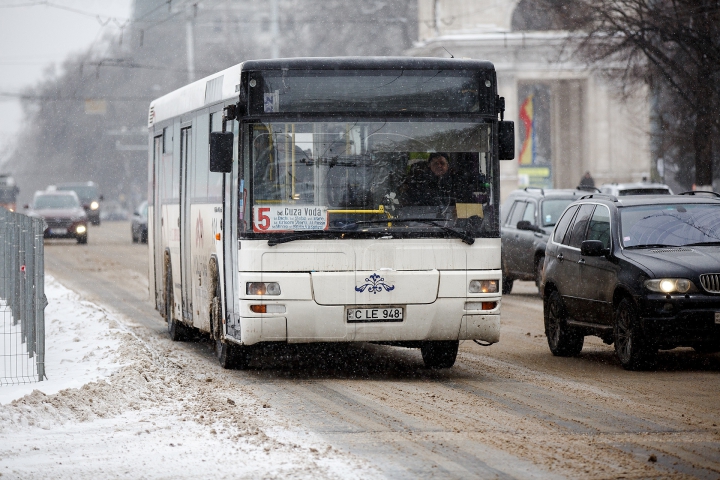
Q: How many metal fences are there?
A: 1